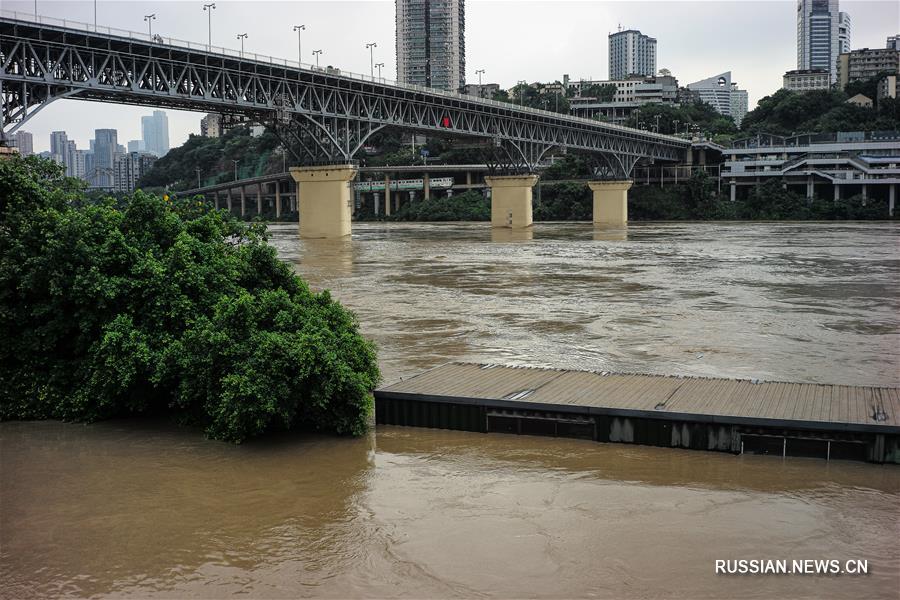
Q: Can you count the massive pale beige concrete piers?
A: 3